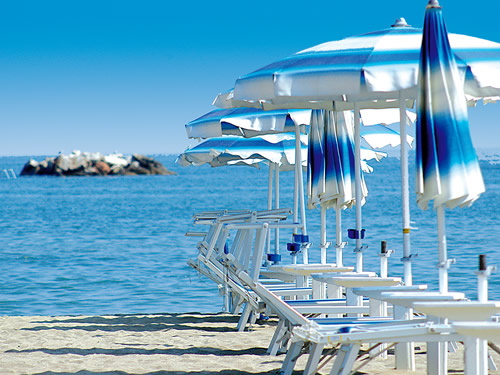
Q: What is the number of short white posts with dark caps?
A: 2